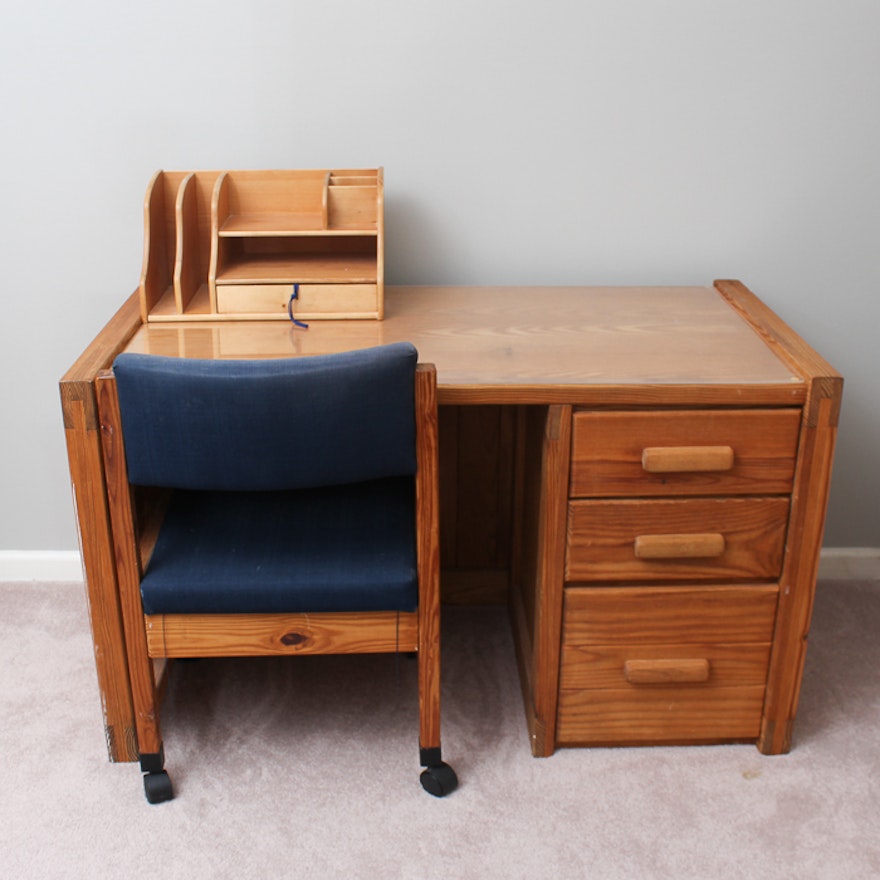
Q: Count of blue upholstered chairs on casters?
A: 1